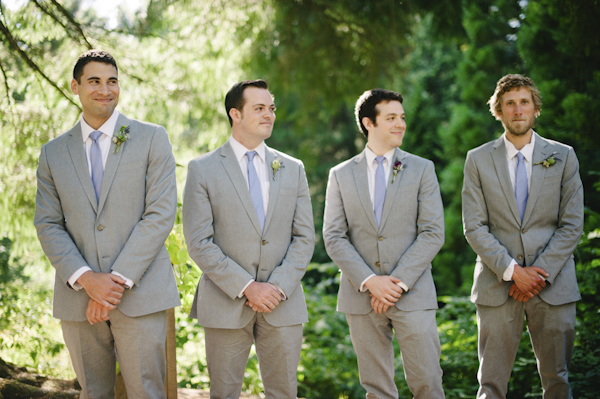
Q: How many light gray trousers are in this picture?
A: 4